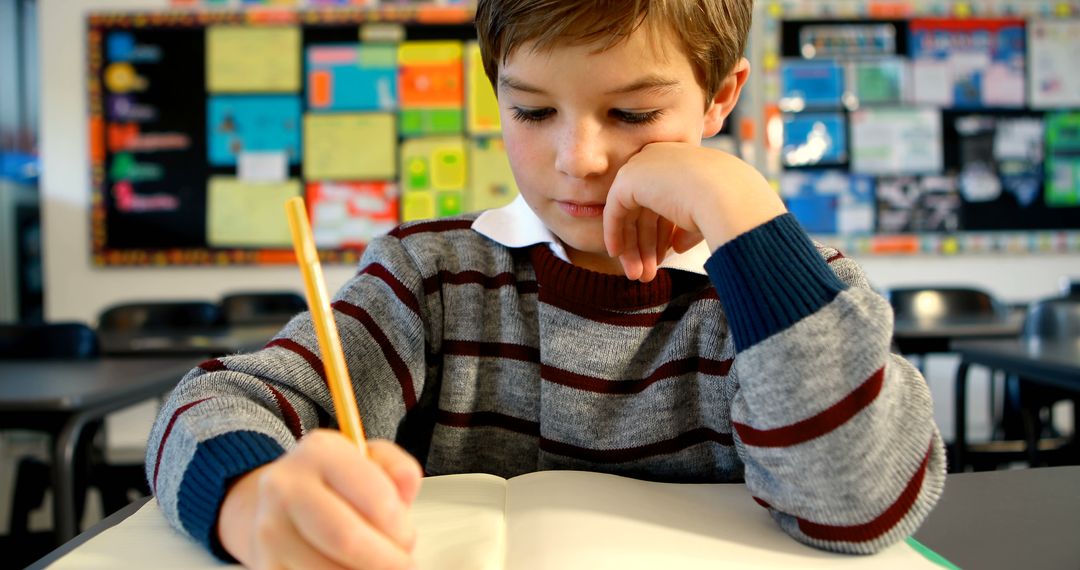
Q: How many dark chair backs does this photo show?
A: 5